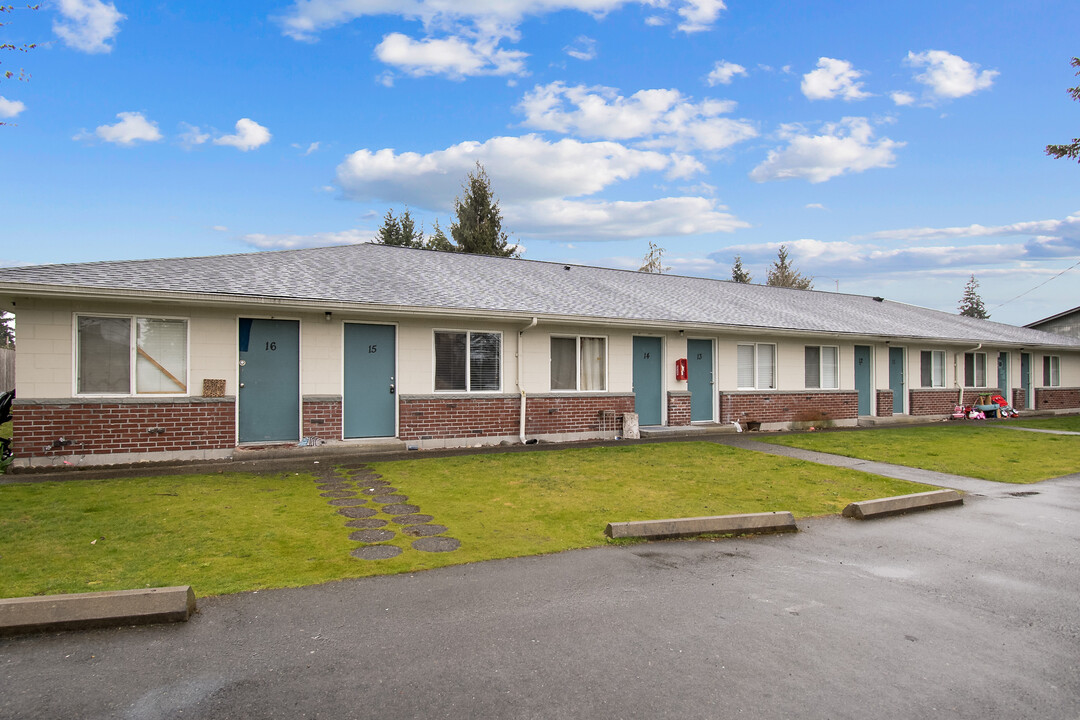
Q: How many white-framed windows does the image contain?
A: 8